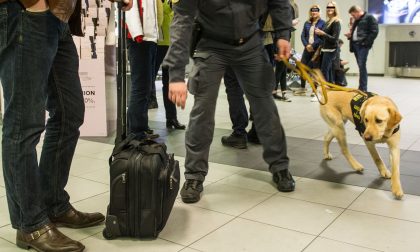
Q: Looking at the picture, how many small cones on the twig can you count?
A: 0